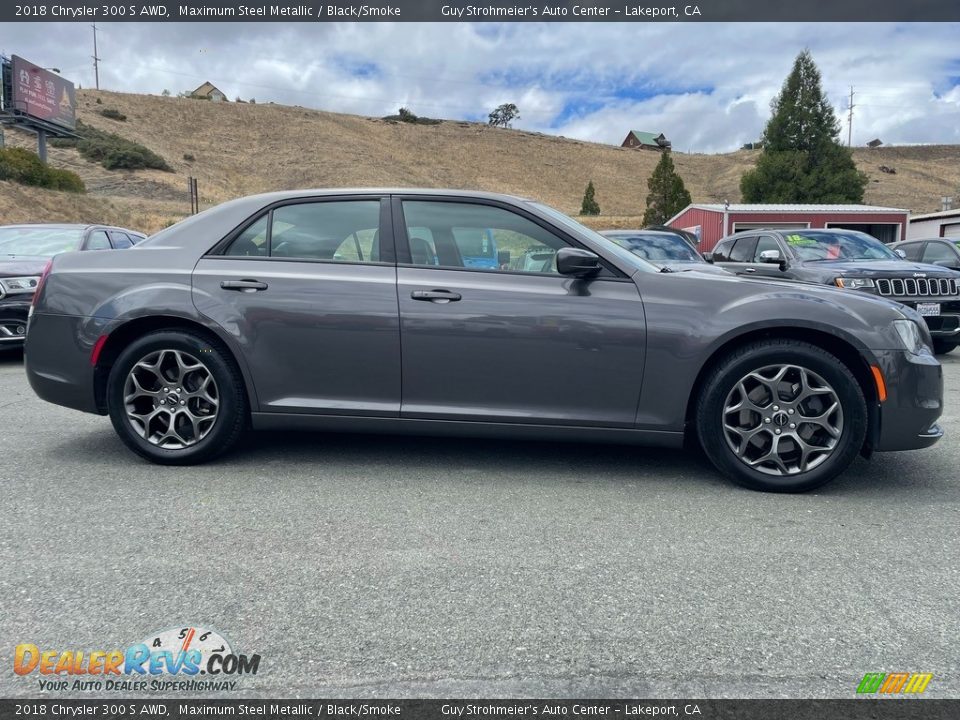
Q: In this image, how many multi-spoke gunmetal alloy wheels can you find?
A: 2